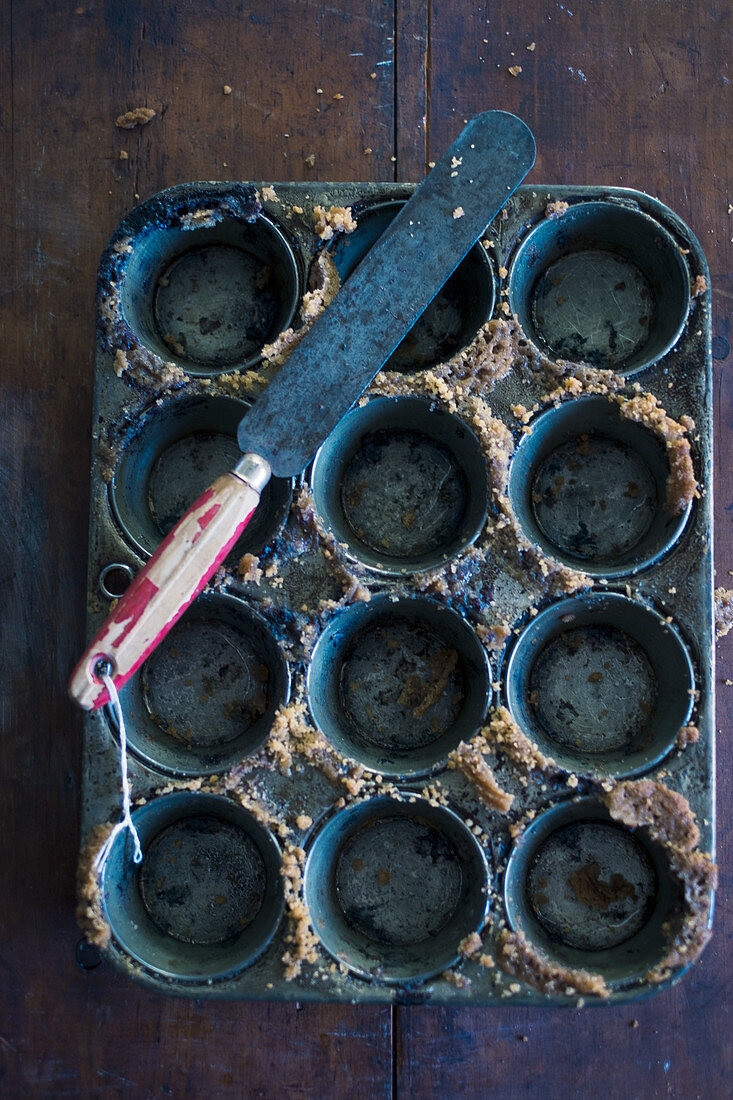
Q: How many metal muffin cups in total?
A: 12